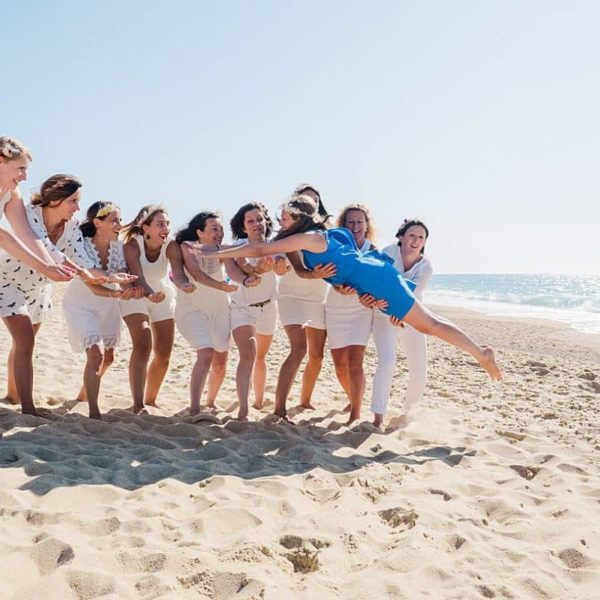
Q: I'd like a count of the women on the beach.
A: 10